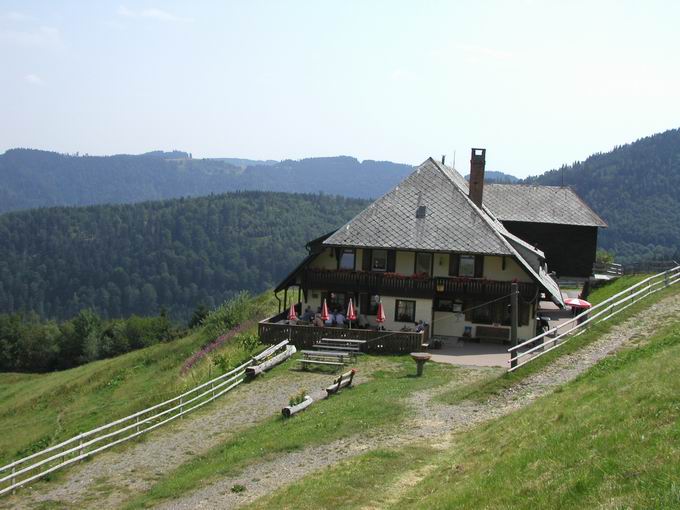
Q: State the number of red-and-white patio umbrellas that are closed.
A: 4